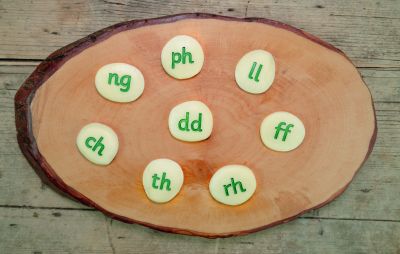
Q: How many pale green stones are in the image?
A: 8